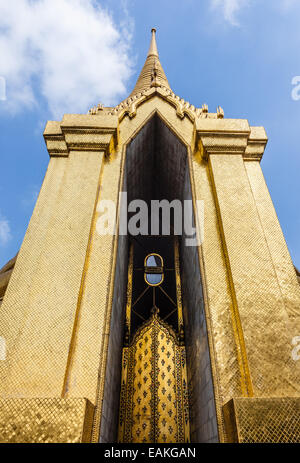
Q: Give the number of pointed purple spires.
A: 0